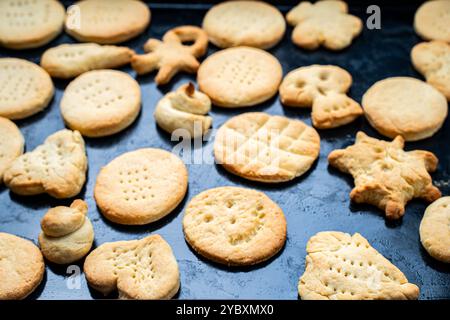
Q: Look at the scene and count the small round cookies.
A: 14